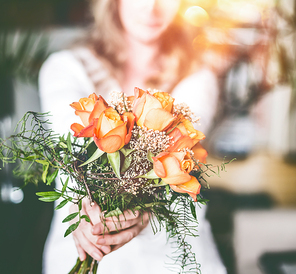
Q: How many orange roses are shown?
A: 5